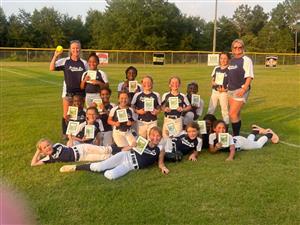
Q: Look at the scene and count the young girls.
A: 15